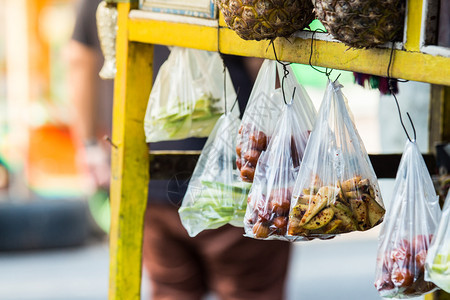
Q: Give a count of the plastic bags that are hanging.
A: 7